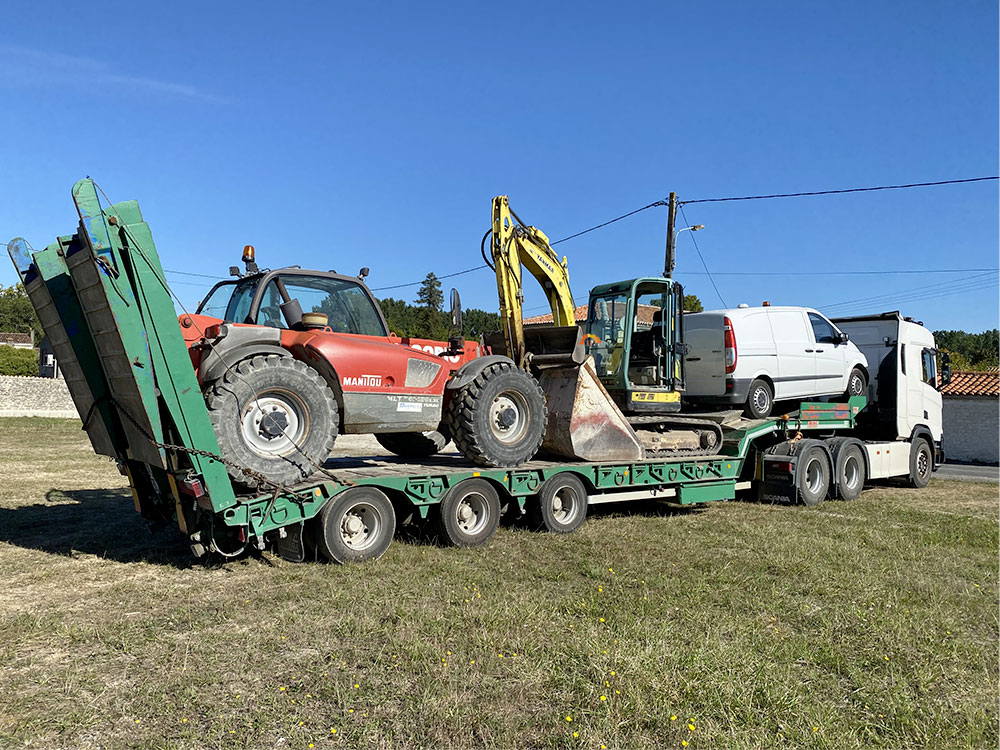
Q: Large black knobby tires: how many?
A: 3